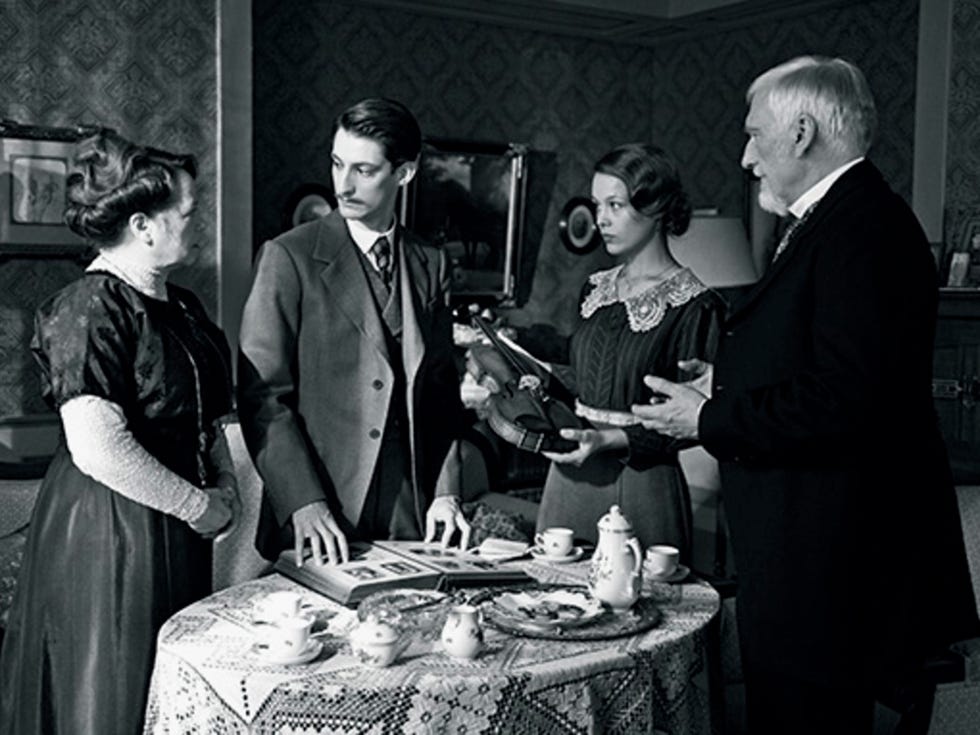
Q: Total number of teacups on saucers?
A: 4